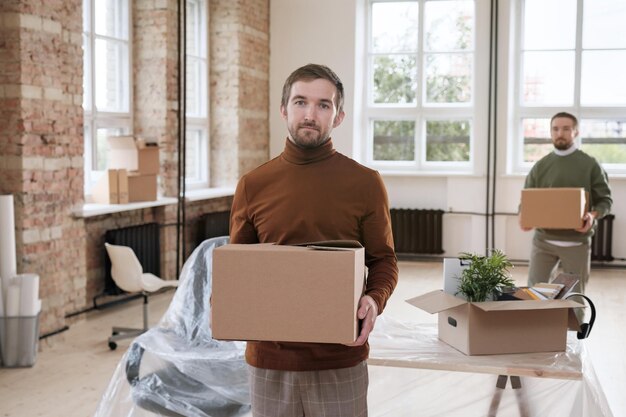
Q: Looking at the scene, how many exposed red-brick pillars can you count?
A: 3